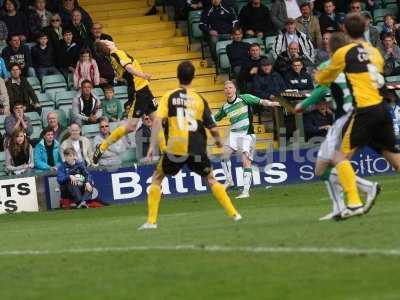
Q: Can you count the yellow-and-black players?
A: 3